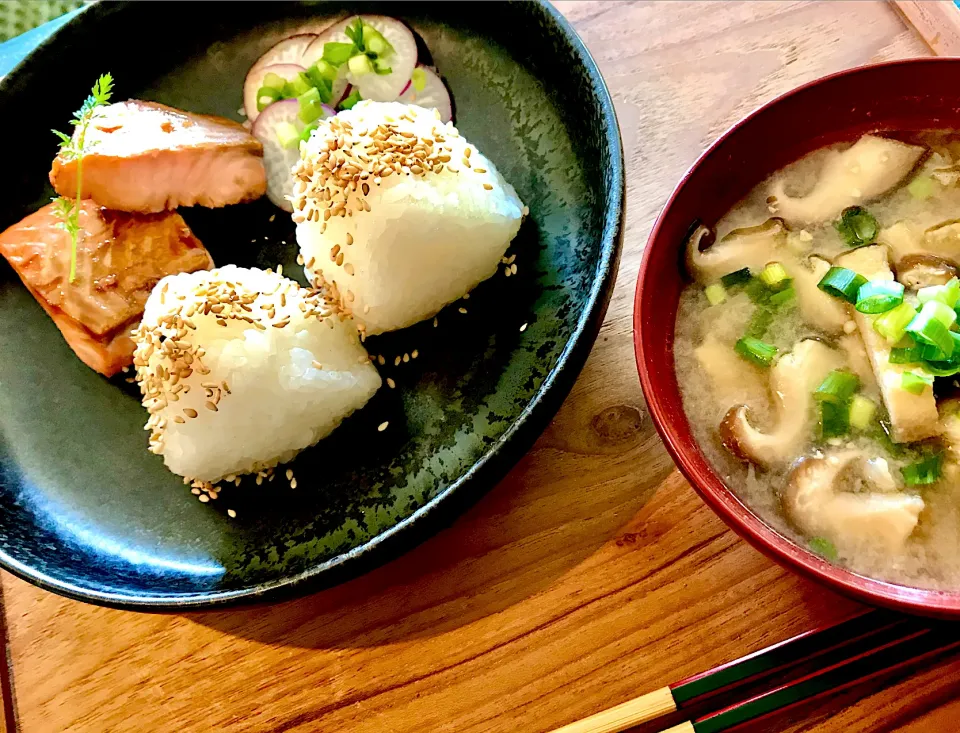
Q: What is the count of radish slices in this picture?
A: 5